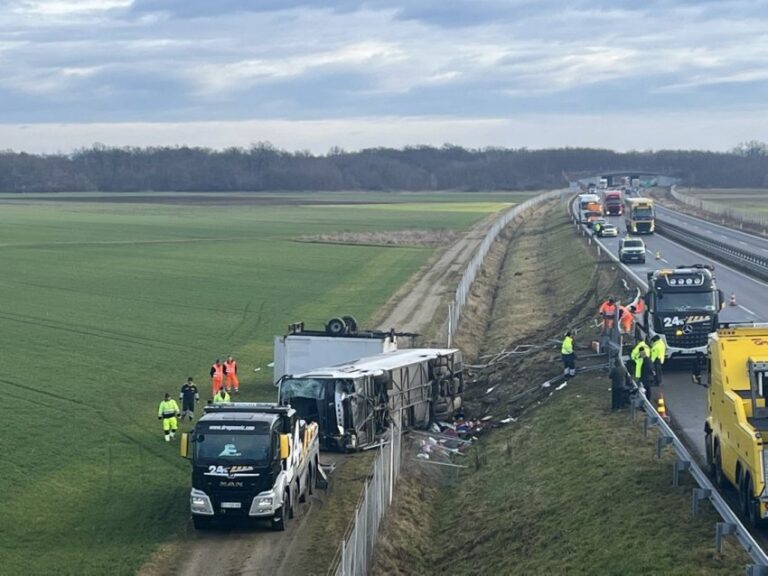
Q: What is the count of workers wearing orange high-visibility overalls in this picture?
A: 5